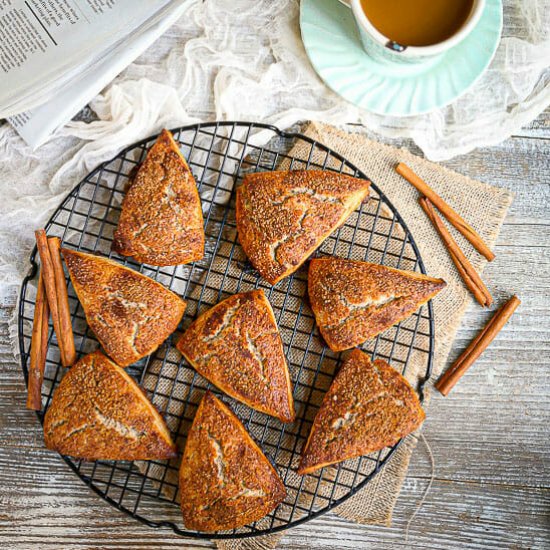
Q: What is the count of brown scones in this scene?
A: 8